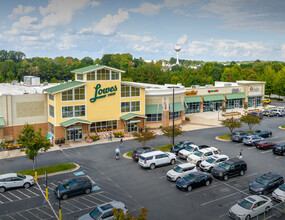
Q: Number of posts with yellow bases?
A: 3